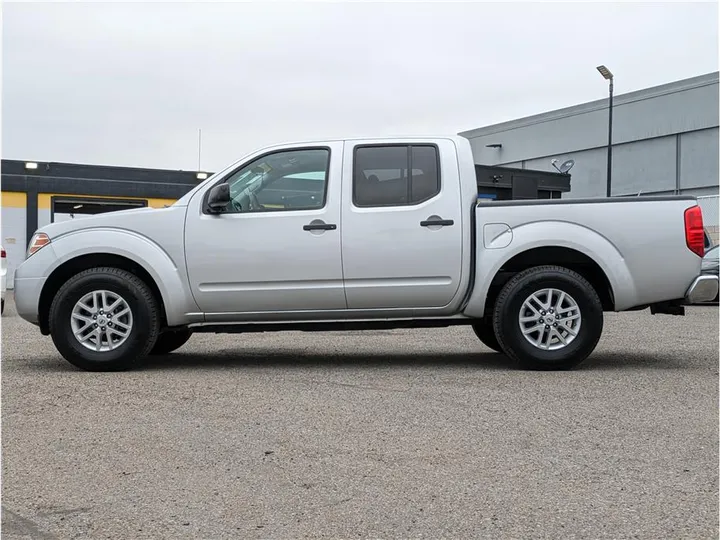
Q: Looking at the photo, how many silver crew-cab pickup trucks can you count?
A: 1